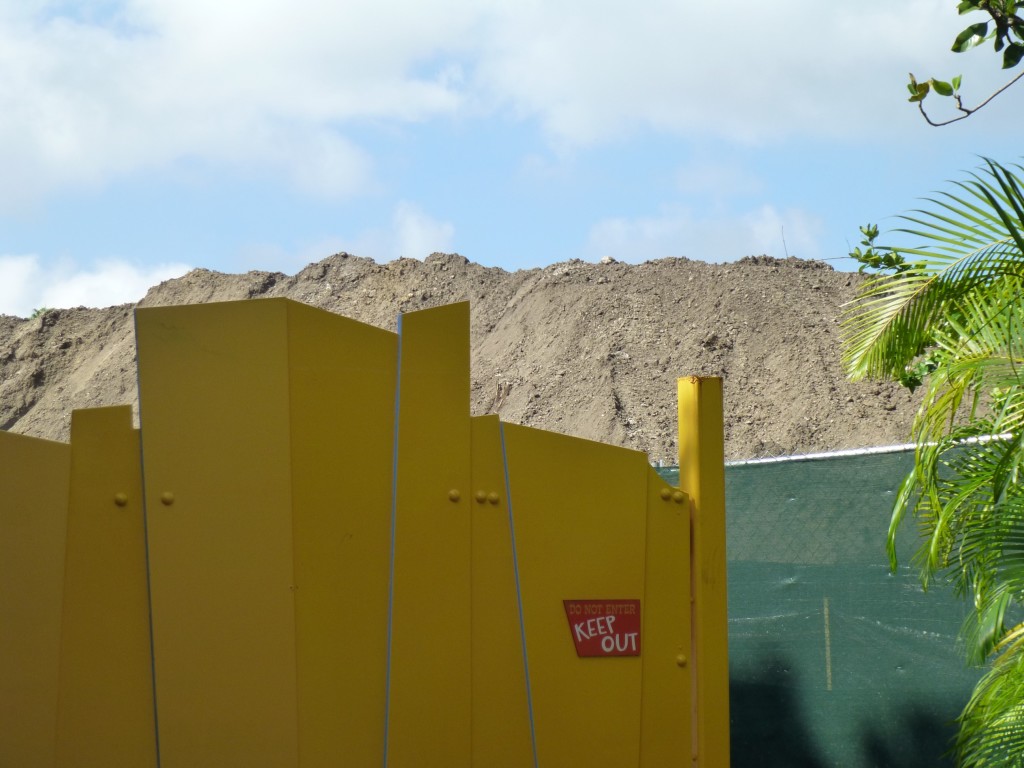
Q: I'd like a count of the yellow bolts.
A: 8